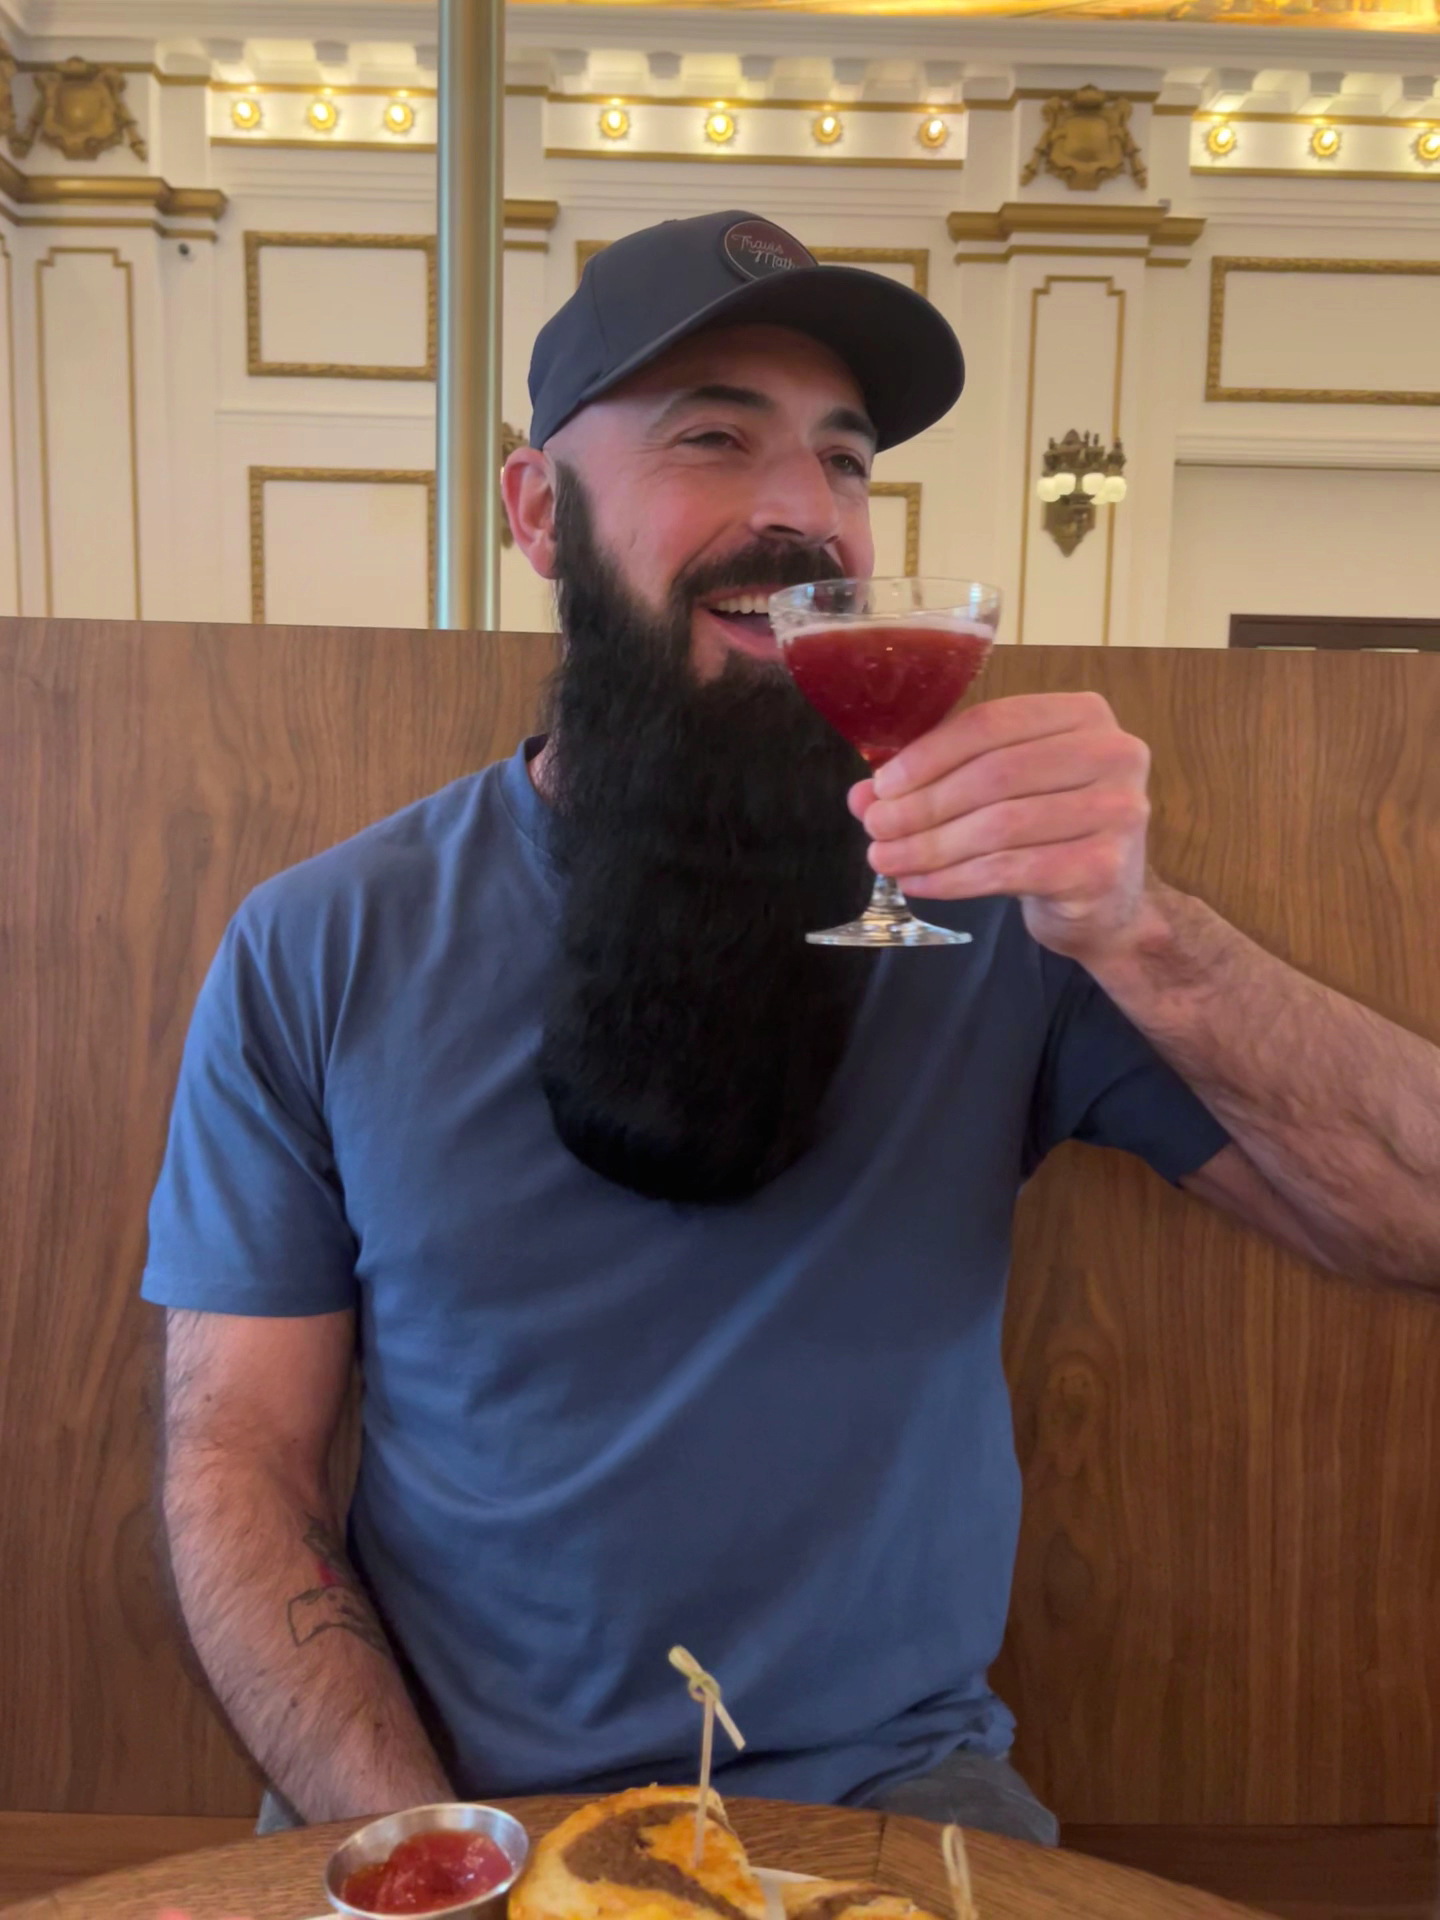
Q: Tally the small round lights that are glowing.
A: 10